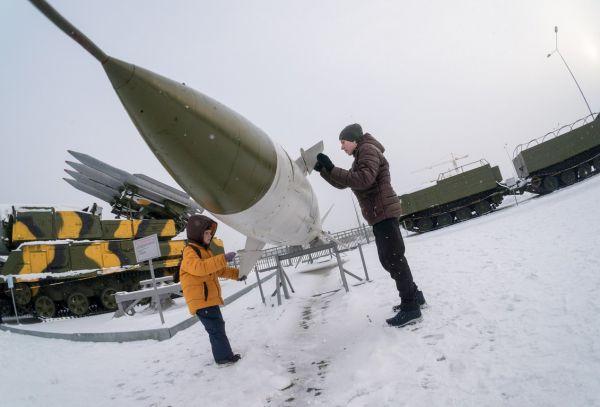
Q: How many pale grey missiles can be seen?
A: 4